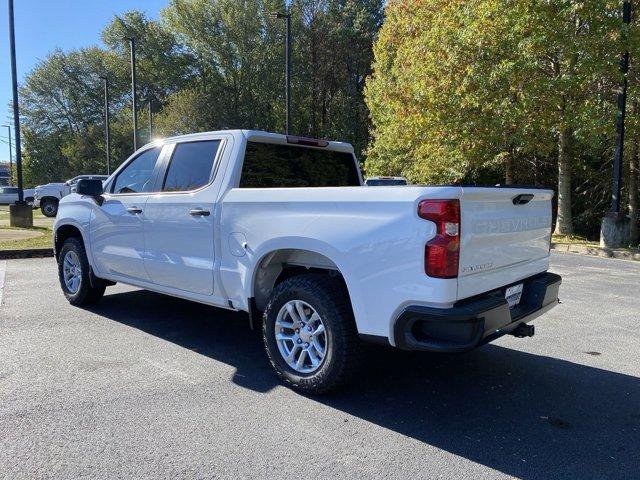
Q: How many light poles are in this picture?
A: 7